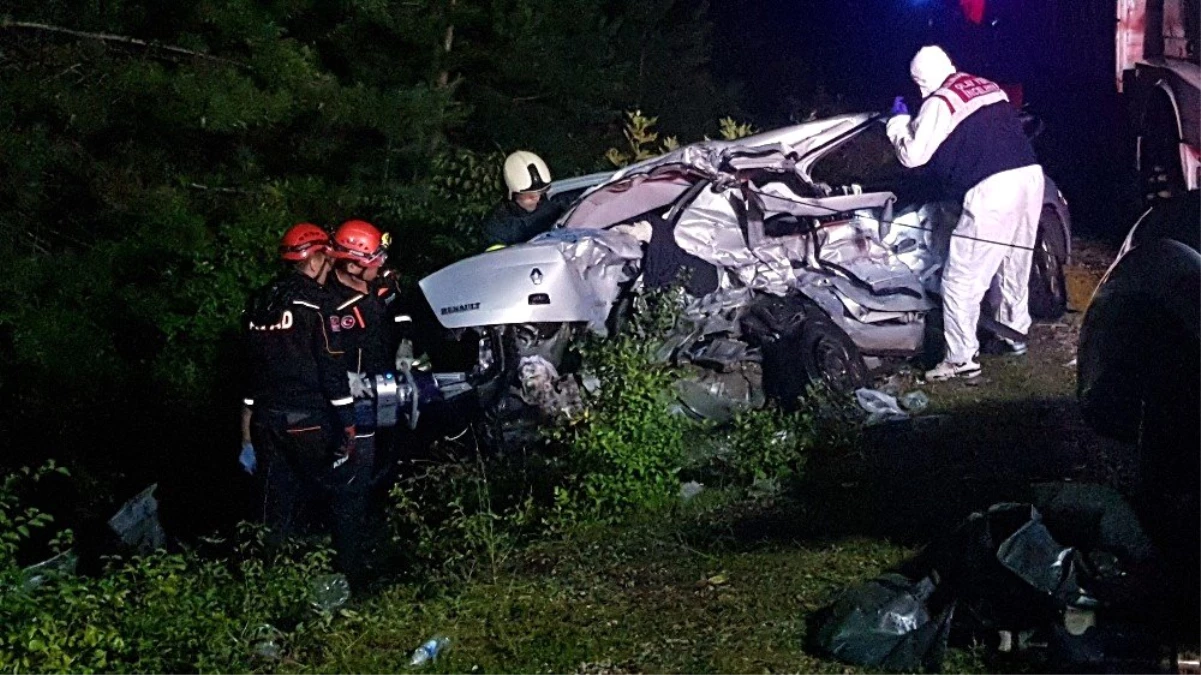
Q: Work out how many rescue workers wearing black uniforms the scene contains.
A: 3